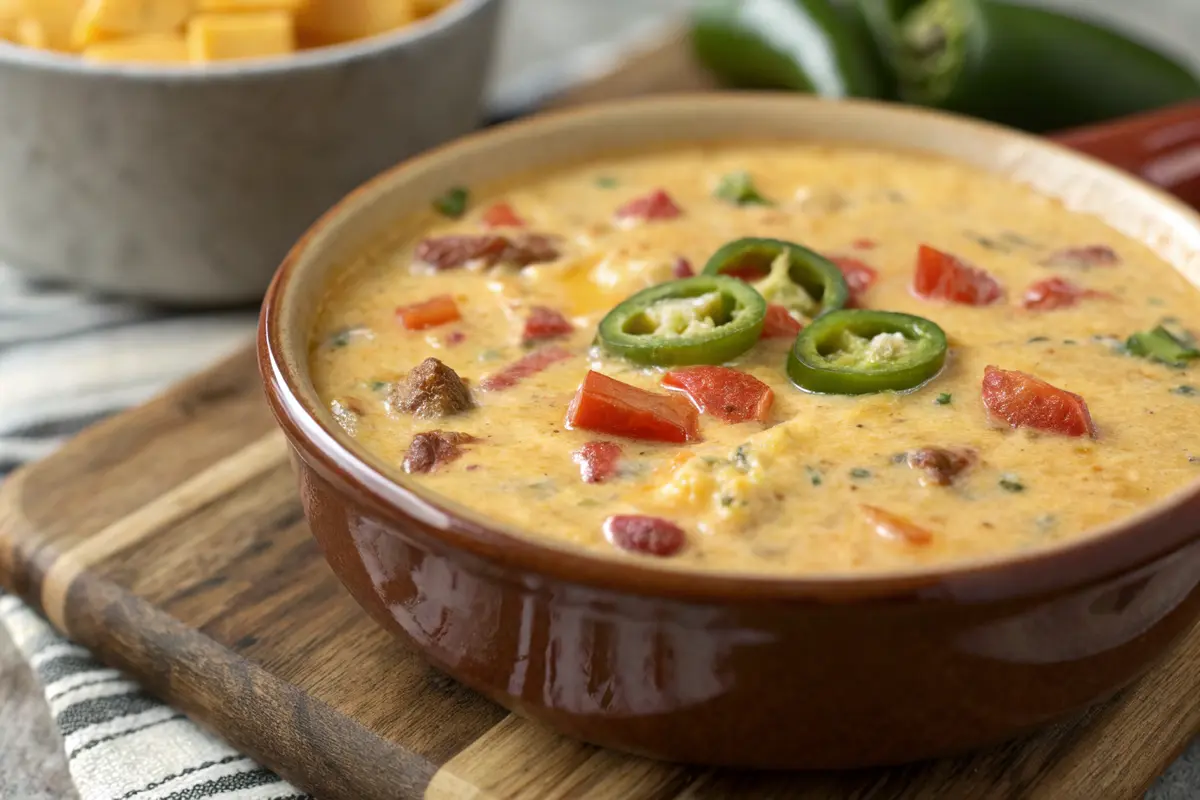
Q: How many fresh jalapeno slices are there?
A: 3